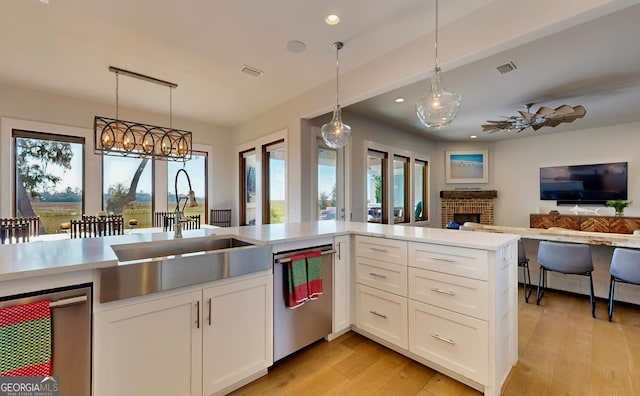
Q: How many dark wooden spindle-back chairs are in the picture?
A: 7